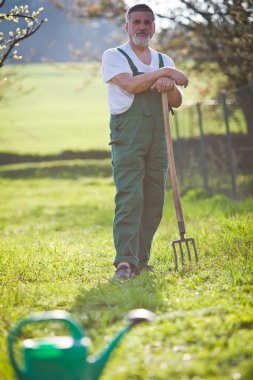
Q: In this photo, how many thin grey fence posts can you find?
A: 3